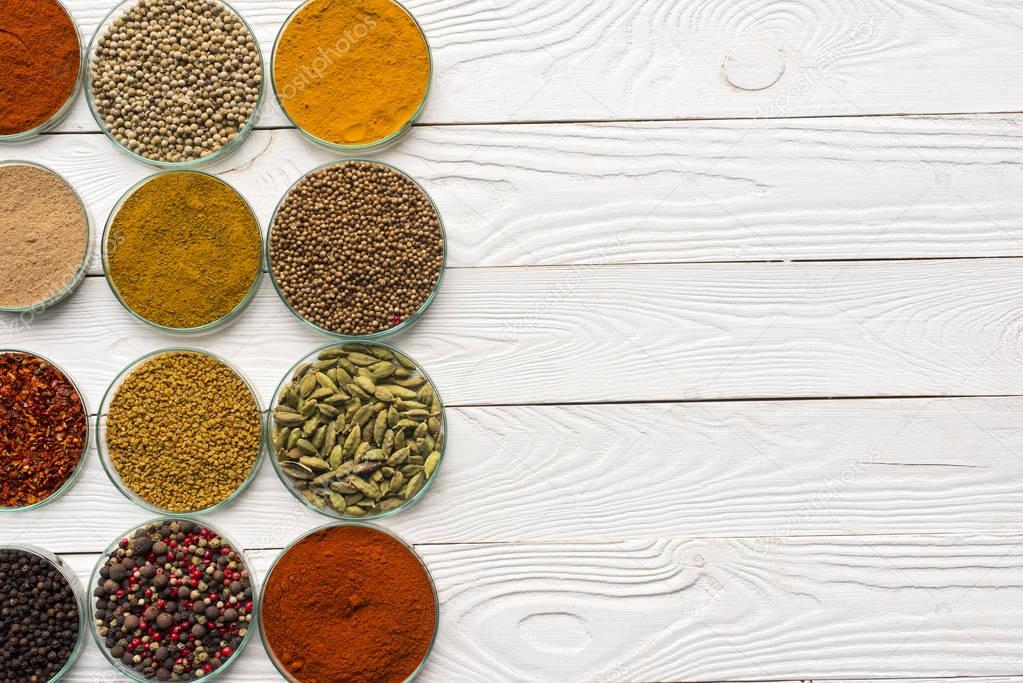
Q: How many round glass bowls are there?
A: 12